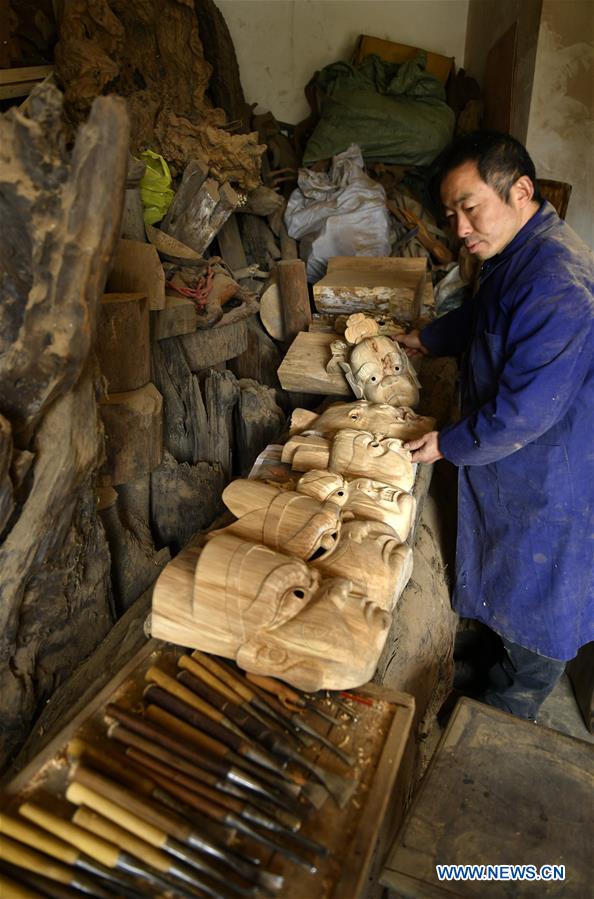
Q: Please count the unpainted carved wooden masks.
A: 6